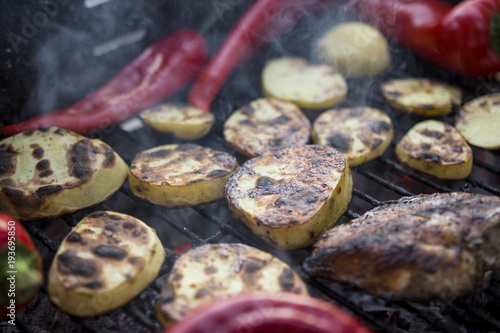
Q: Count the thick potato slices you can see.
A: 13